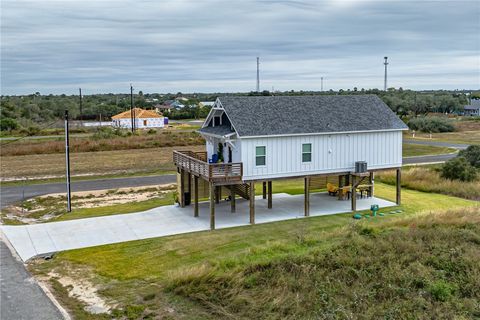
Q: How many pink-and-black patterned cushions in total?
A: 0